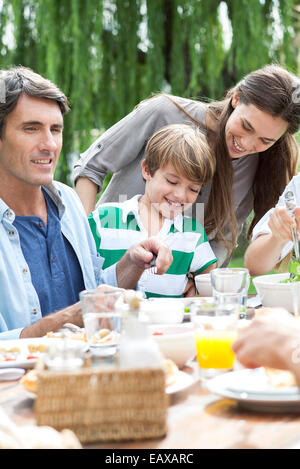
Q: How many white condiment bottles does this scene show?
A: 1